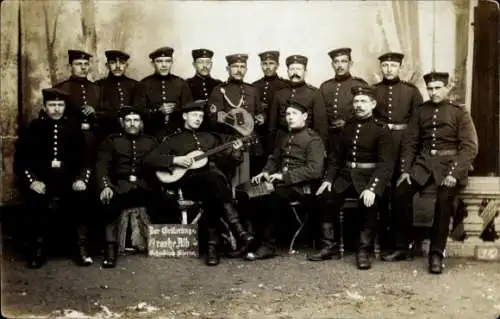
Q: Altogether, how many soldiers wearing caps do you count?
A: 15